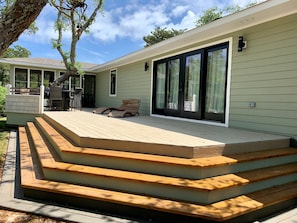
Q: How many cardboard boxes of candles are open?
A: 0